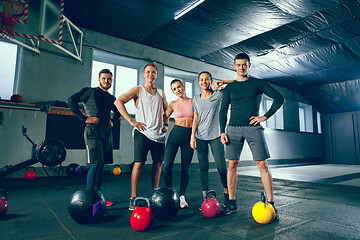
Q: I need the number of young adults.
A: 5